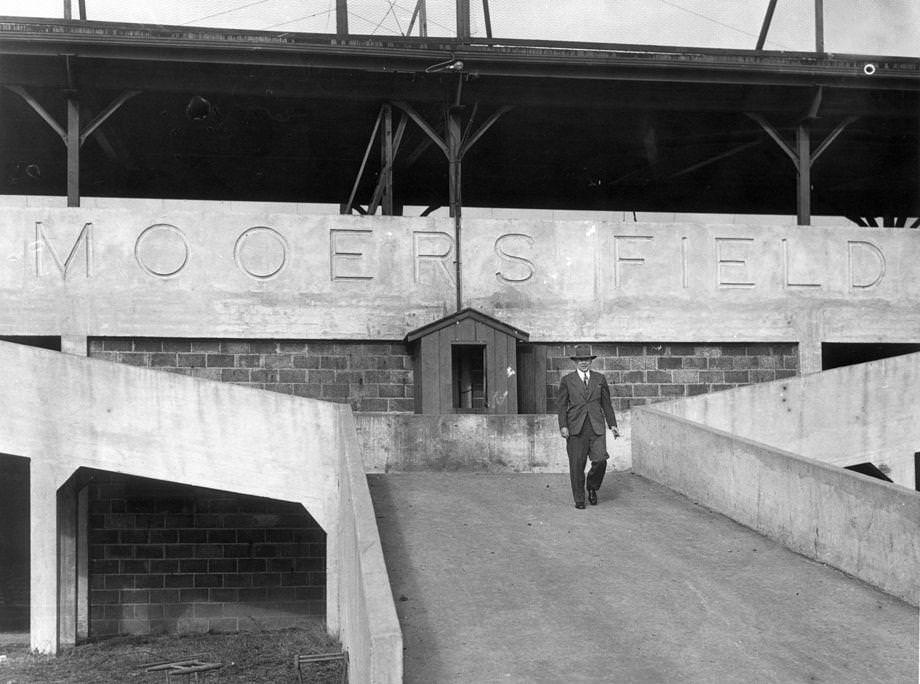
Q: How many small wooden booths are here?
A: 1